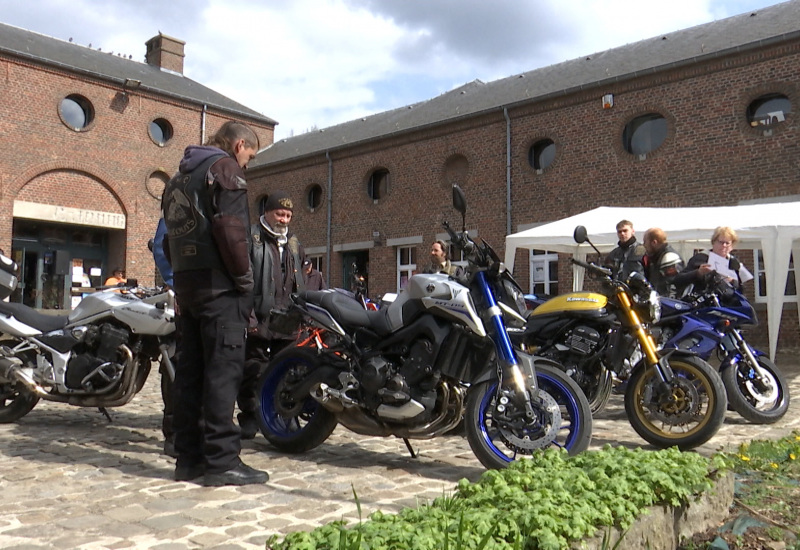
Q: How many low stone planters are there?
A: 1